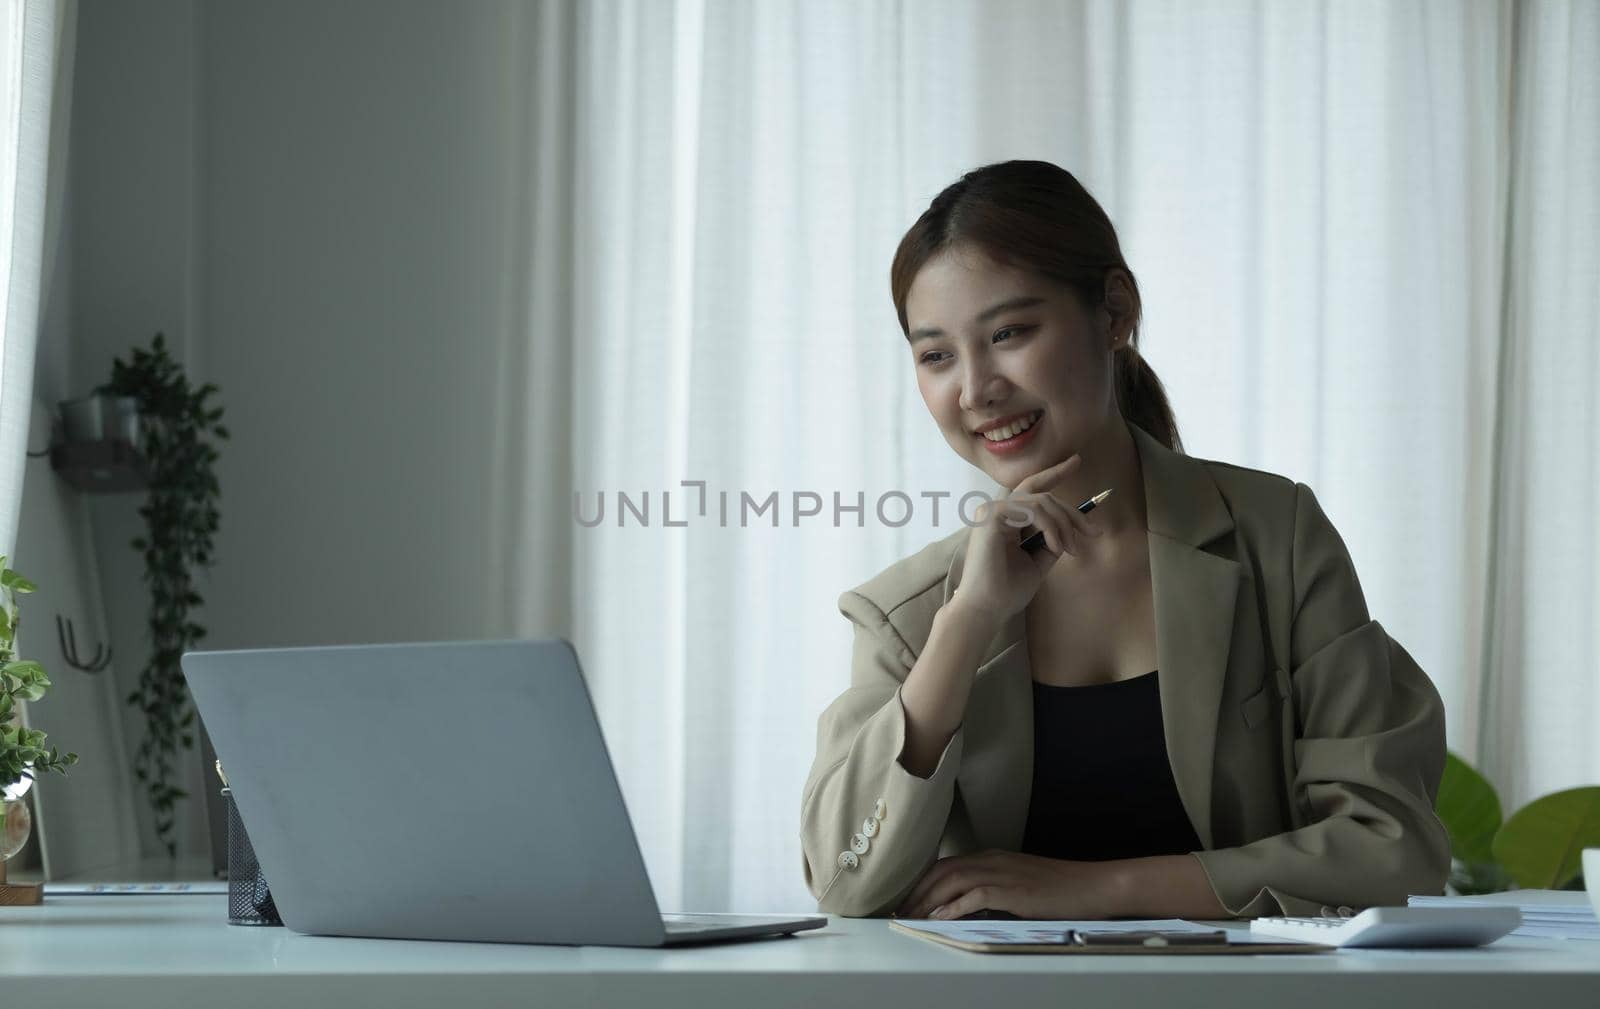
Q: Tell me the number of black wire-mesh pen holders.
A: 1